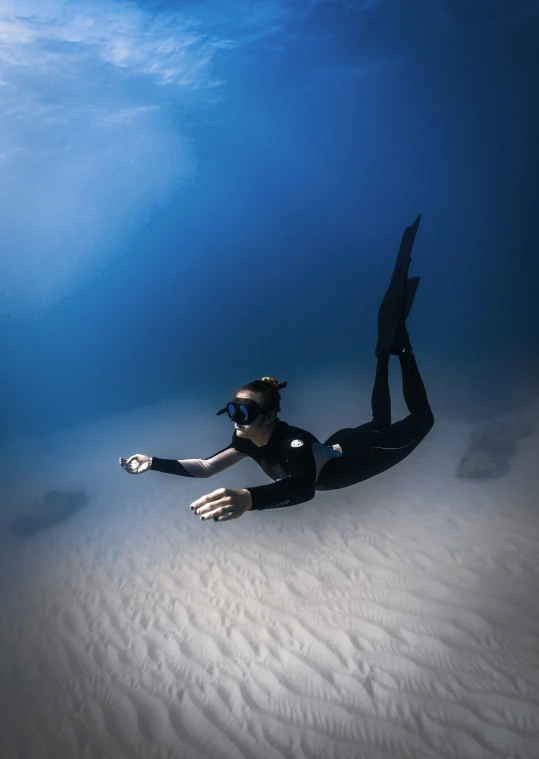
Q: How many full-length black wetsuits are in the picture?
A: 1